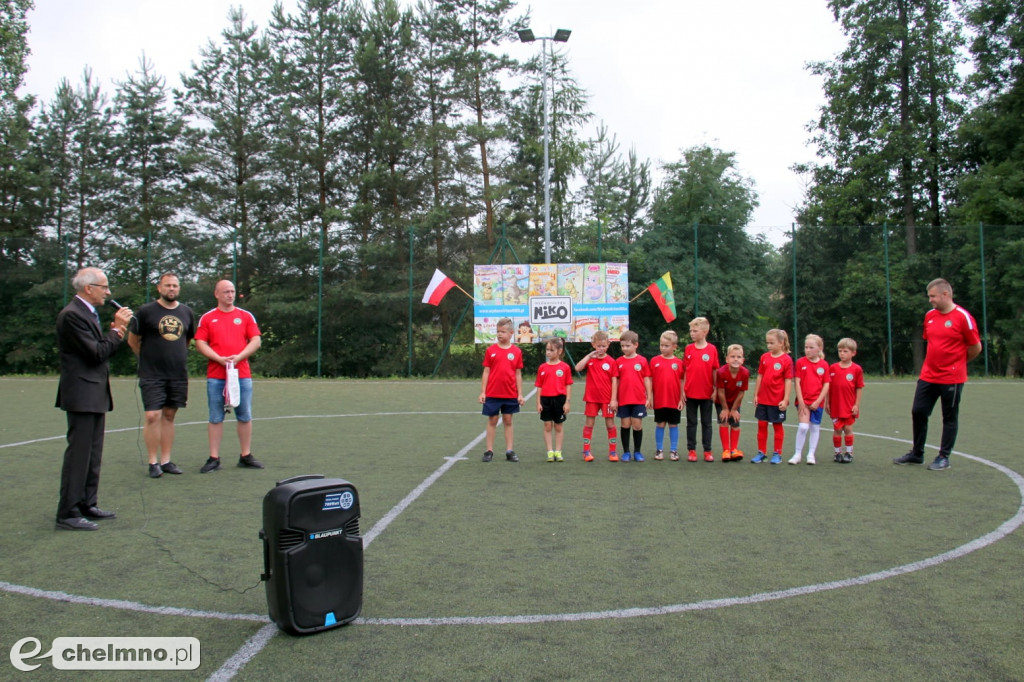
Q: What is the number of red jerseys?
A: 12